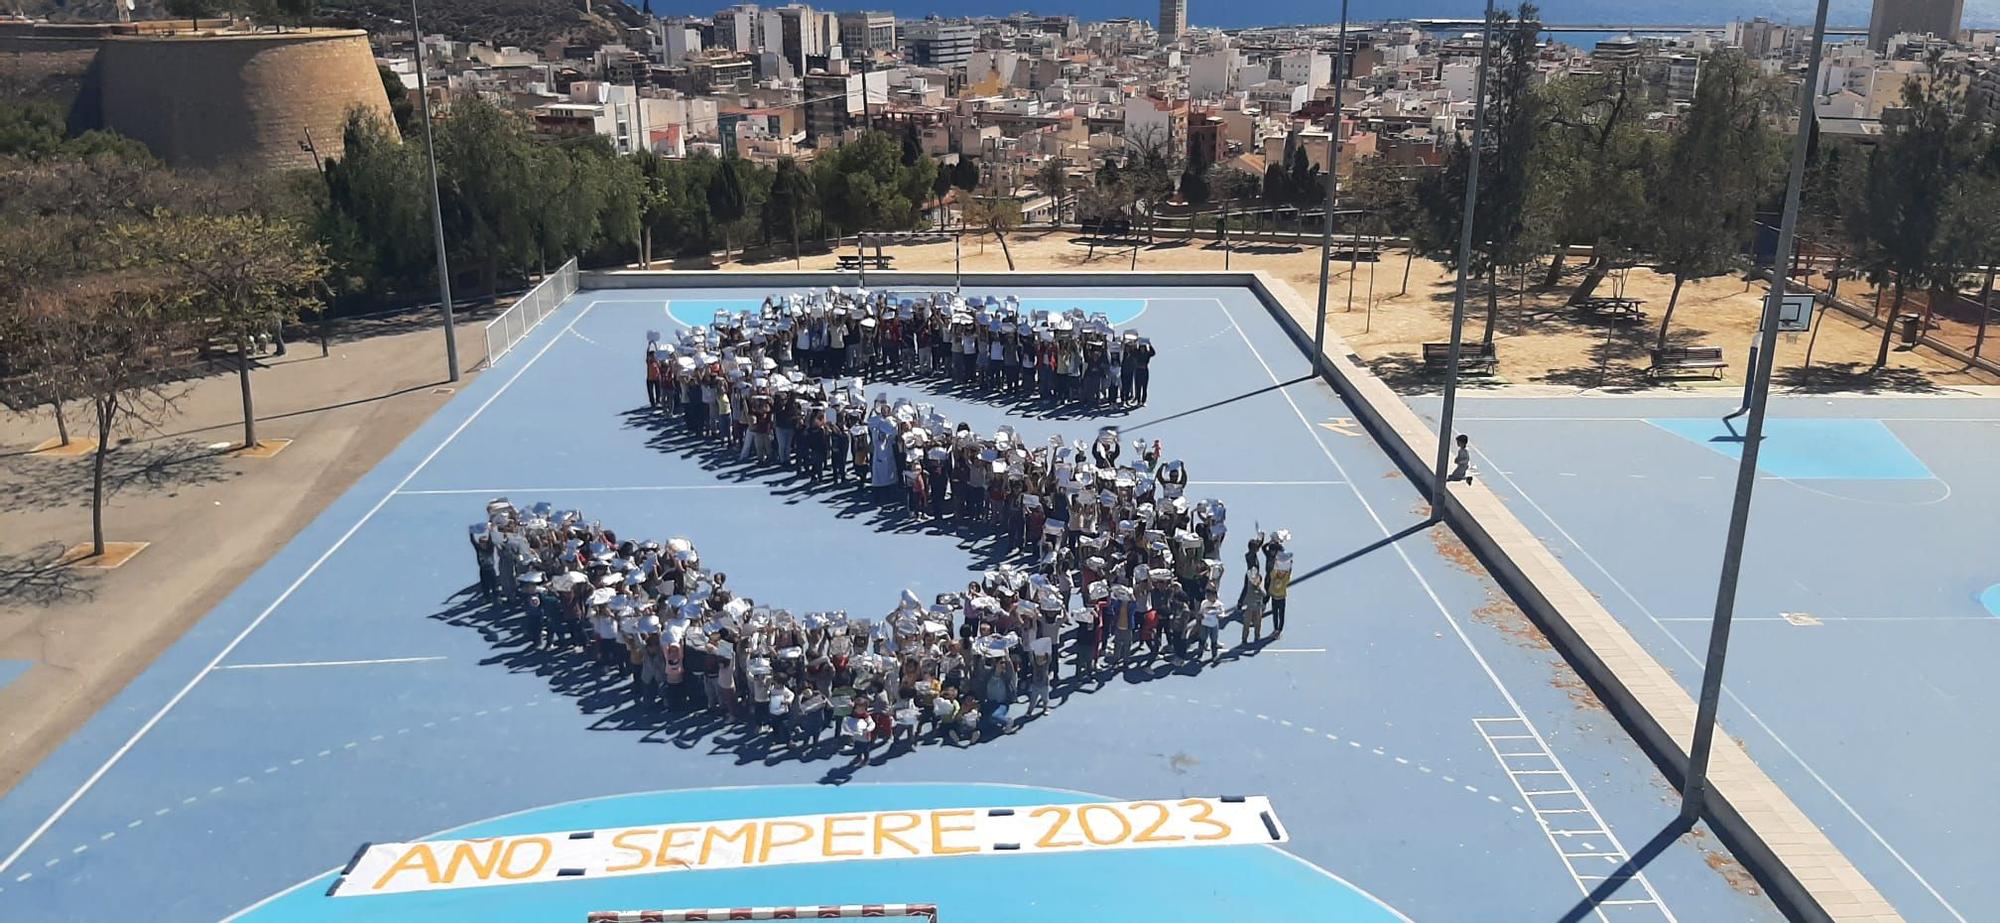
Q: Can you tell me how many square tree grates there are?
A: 3